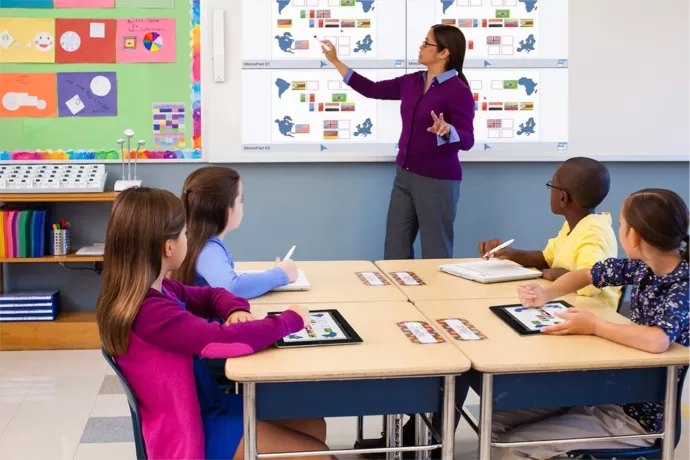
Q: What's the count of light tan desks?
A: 4